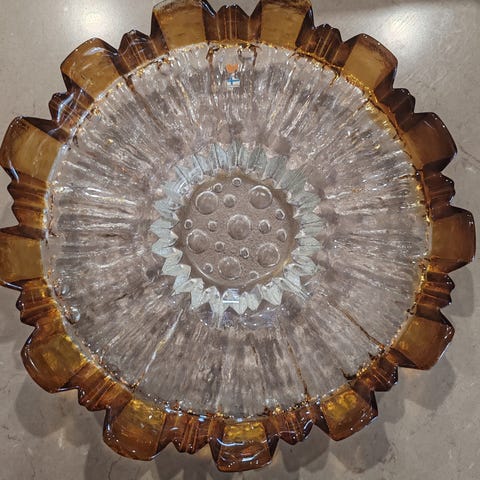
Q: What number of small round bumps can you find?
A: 12